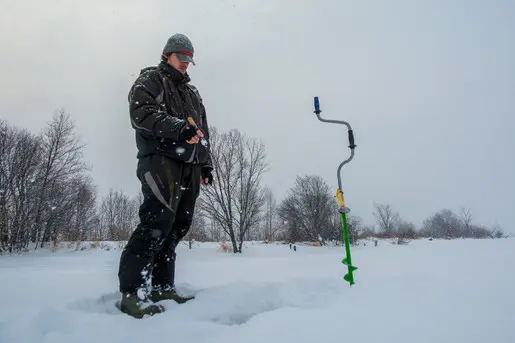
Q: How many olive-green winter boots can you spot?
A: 2